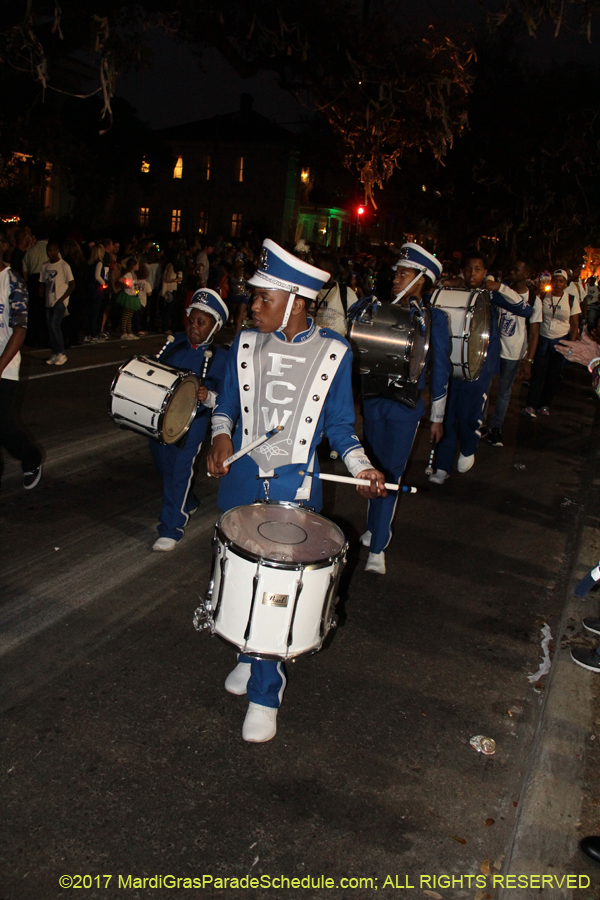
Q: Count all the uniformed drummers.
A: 4